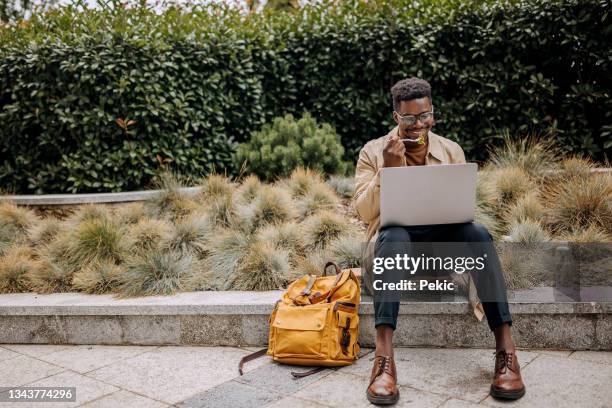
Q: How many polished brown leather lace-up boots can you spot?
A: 2